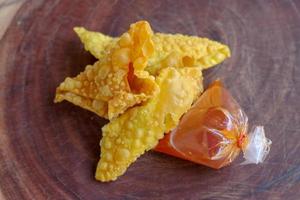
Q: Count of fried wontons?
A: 3